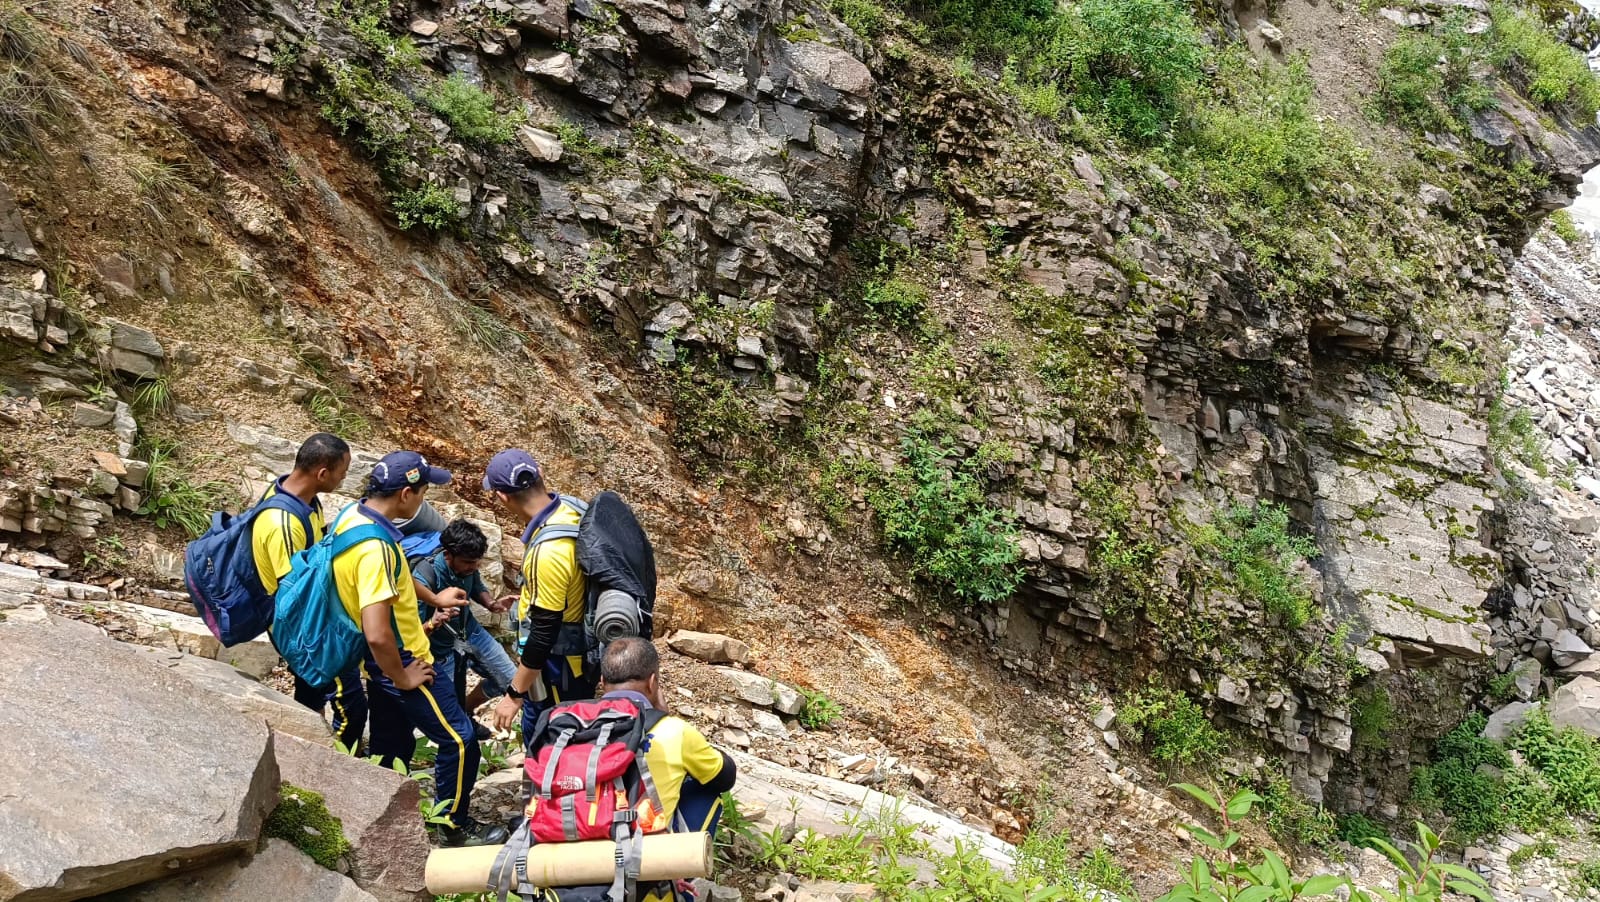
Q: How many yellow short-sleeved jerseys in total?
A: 4